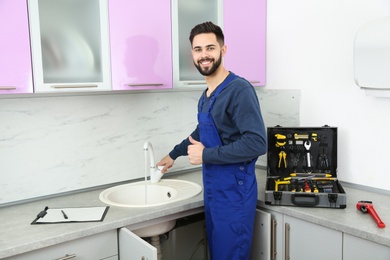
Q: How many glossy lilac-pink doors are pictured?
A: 3